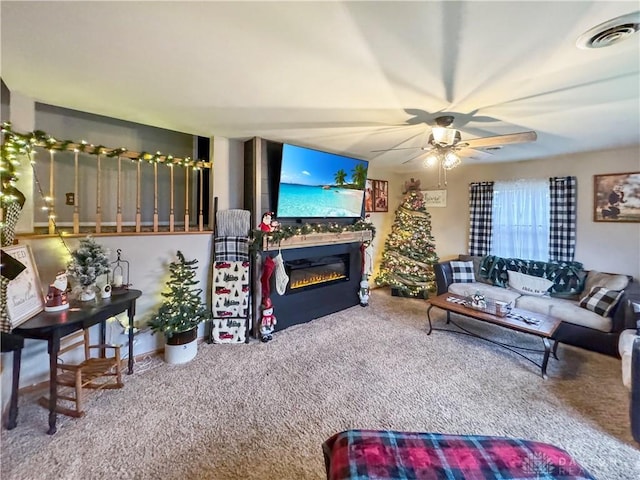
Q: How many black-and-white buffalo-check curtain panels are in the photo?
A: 2